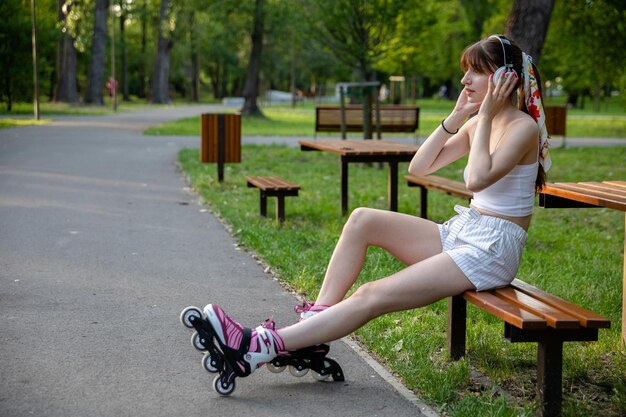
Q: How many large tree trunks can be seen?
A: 5